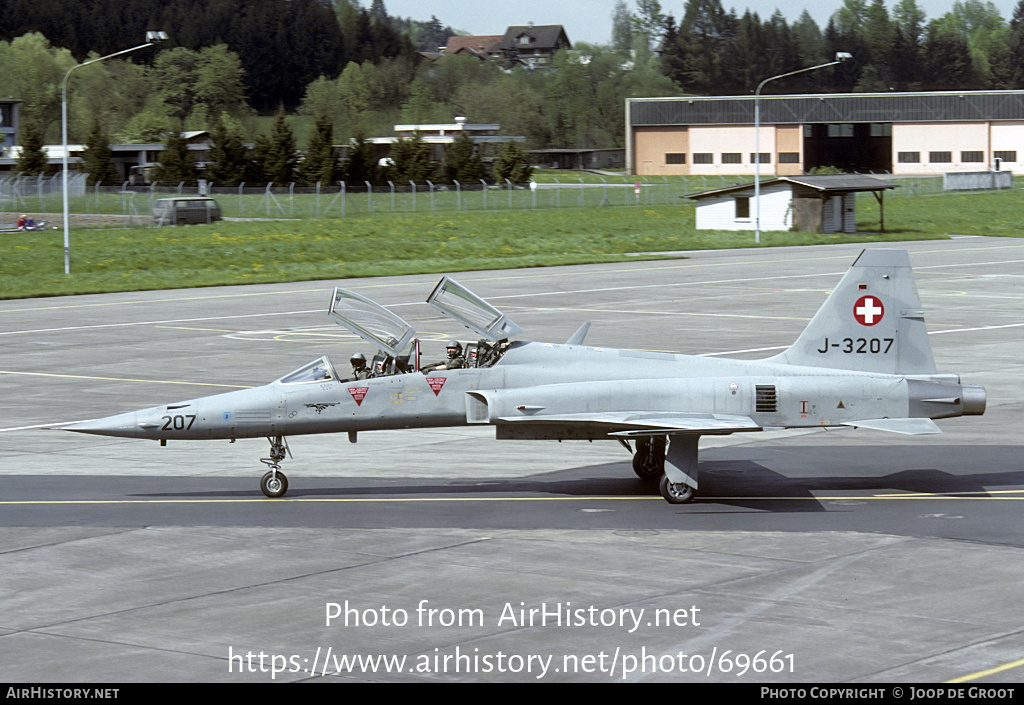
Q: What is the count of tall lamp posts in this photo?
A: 2